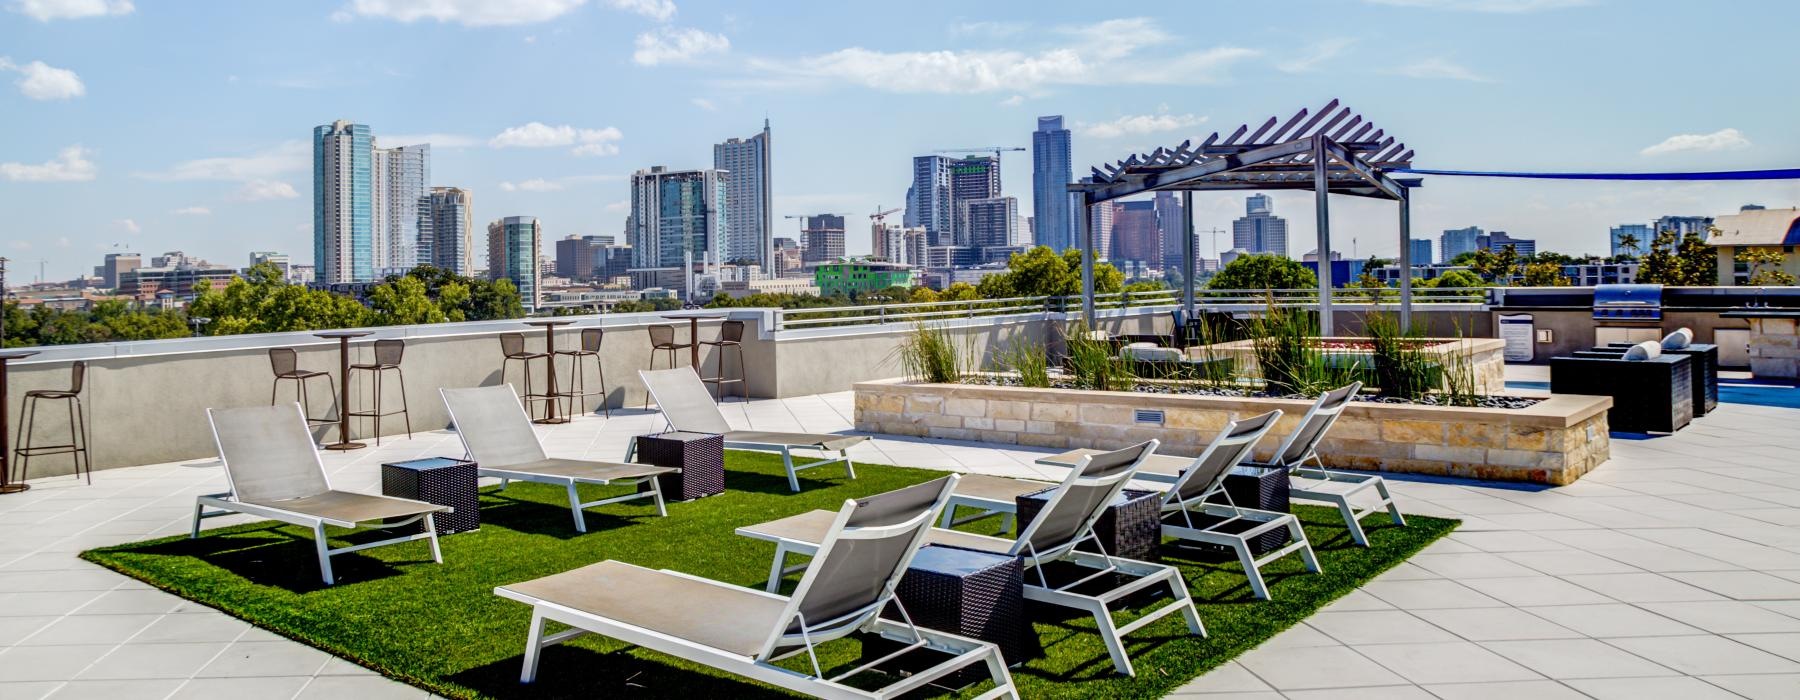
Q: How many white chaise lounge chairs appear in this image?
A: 7